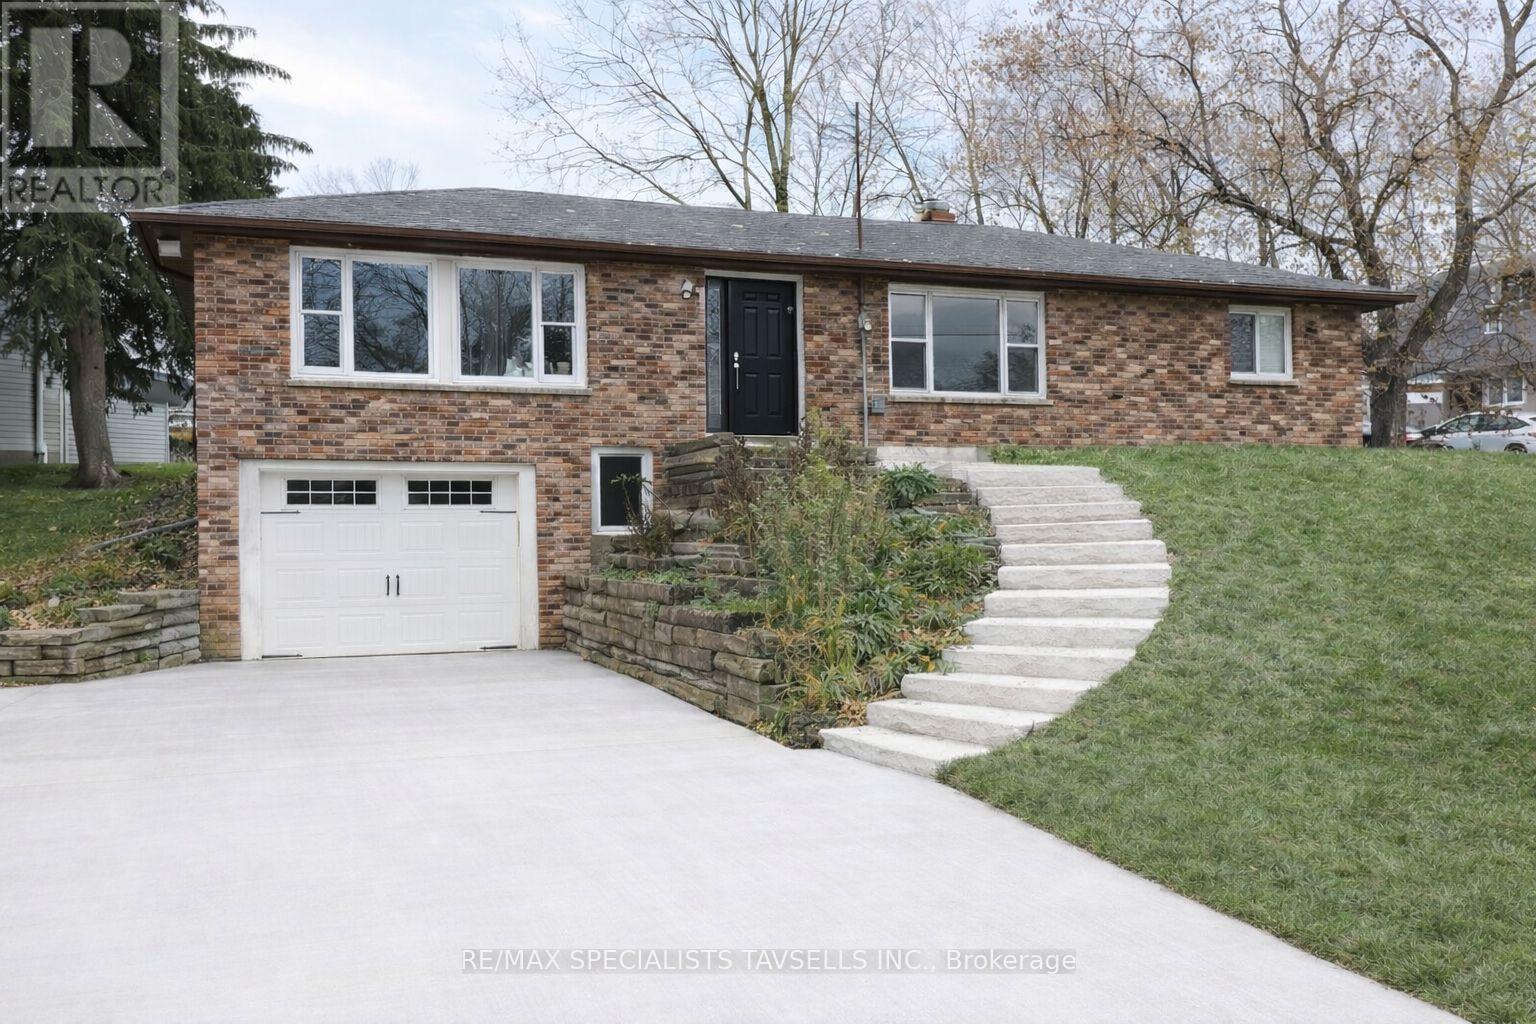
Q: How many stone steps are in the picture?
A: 12